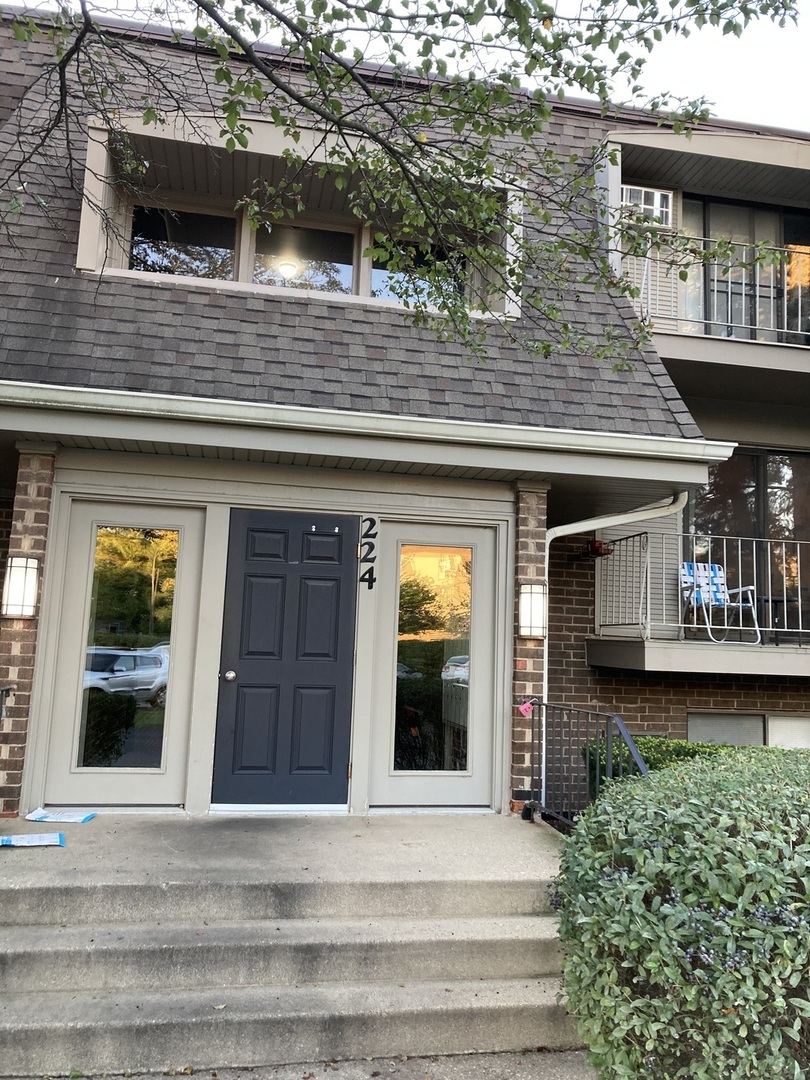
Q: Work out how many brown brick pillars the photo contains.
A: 2